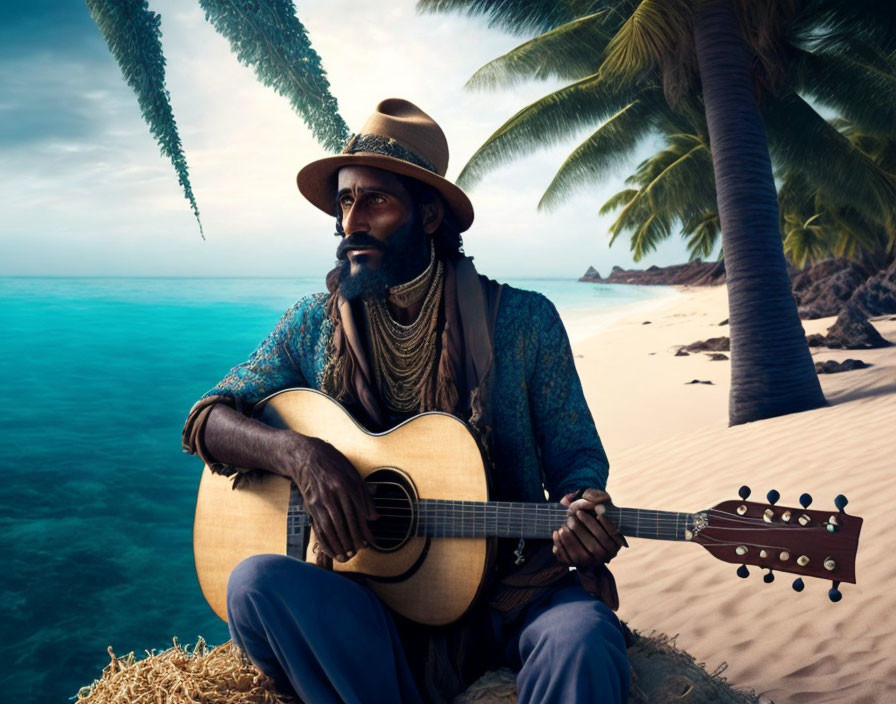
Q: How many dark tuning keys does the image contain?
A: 8